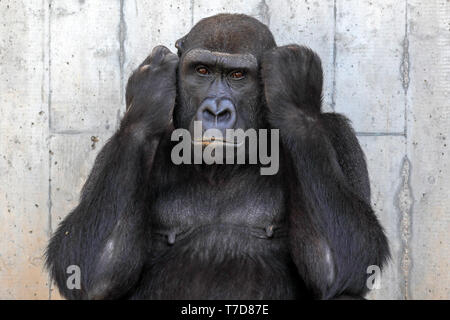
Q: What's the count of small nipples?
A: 2